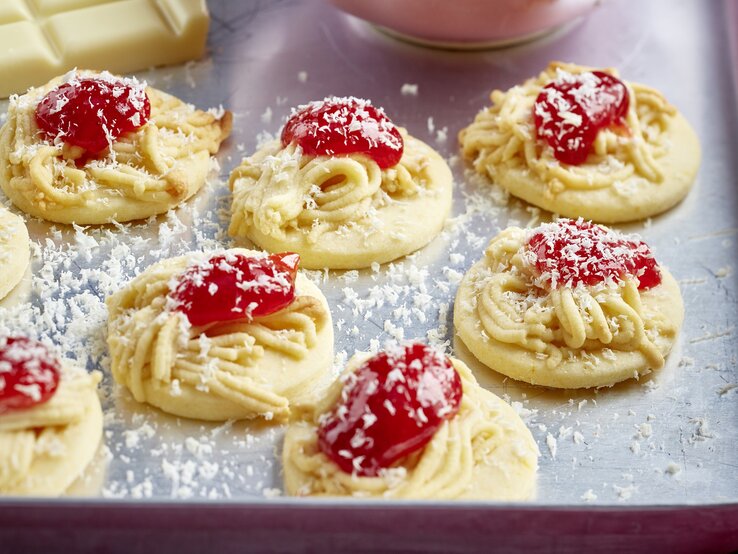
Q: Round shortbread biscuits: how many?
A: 8